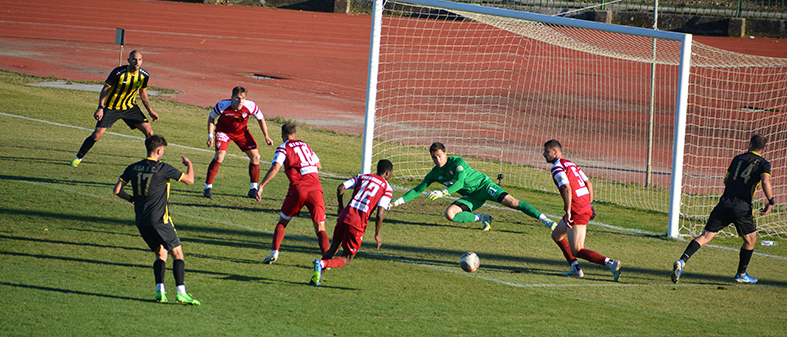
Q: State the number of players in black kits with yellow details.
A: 3